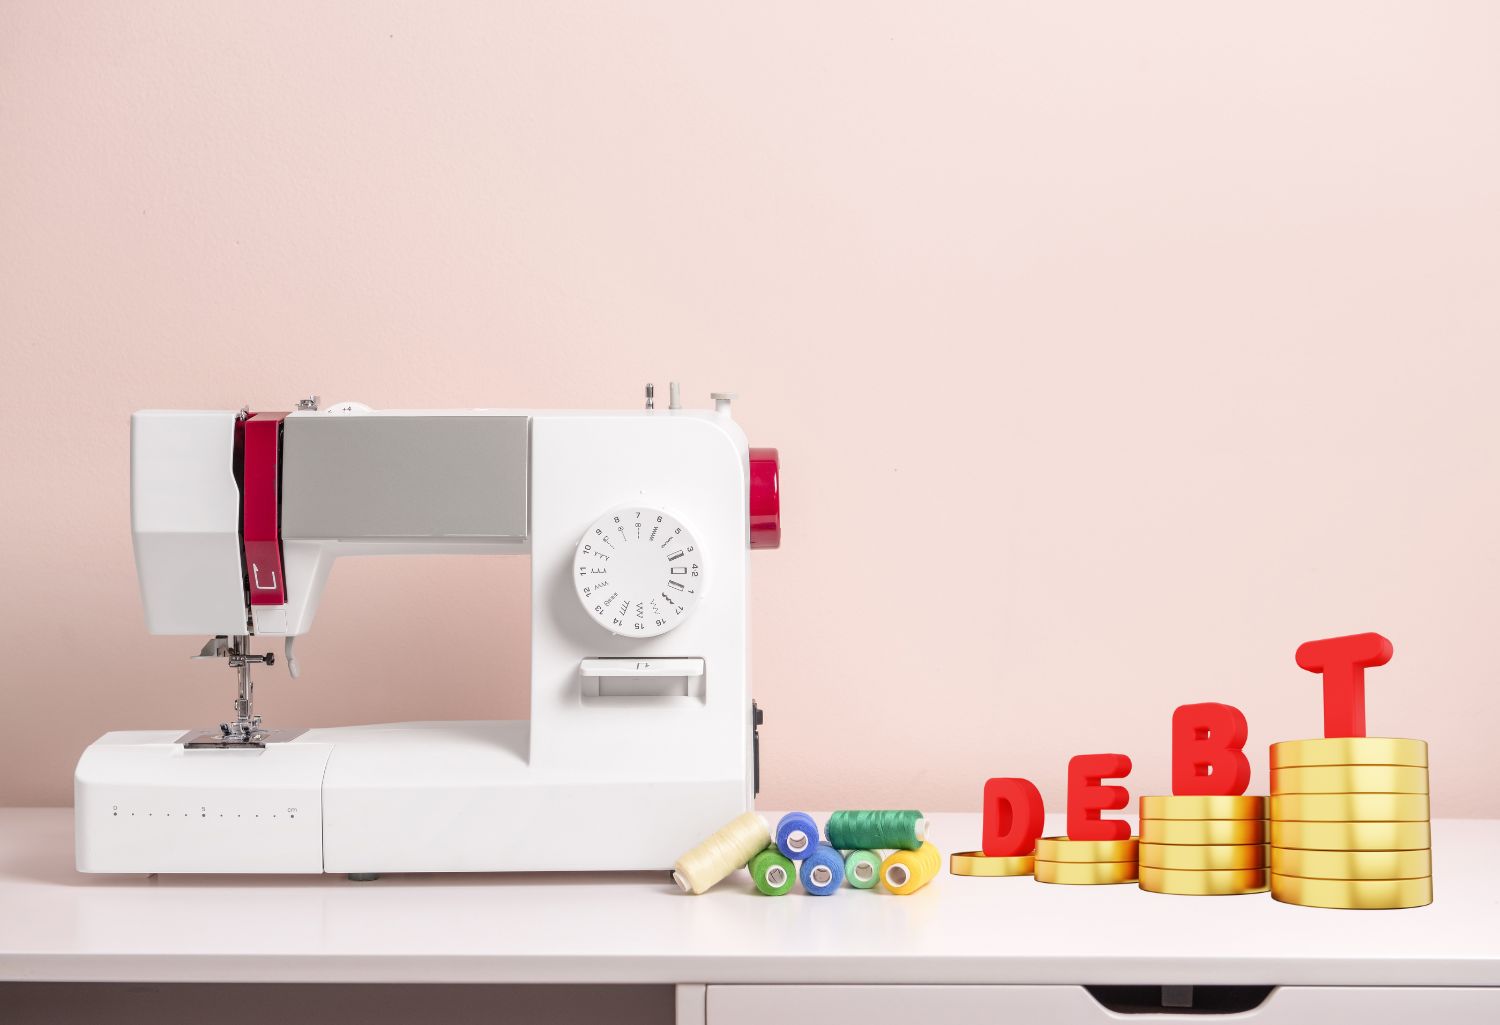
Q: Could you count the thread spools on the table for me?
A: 7